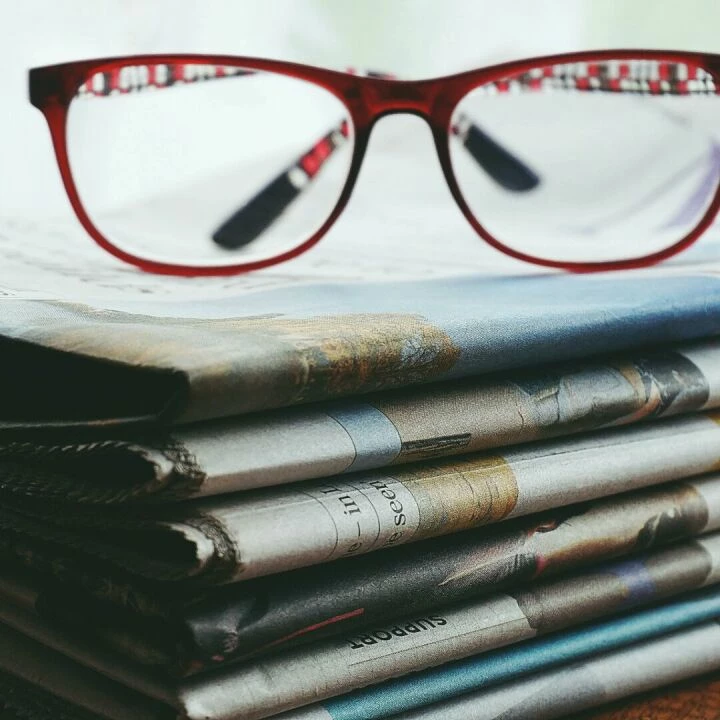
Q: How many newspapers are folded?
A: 7